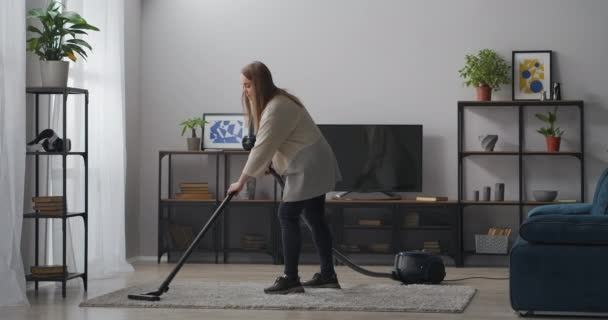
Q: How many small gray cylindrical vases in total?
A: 3